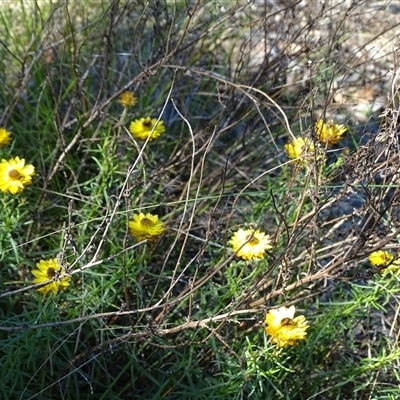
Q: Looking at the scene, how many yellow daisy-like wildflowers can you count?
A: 11